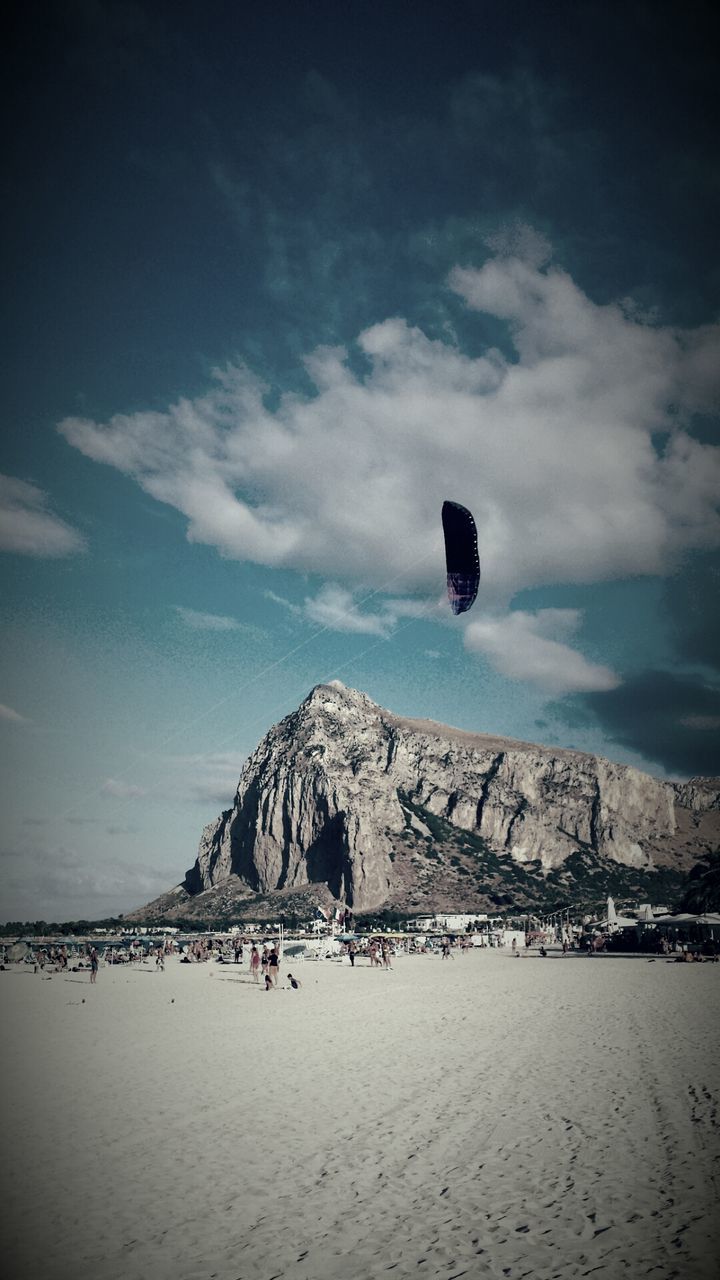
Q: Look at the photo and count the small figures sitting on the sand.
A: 2